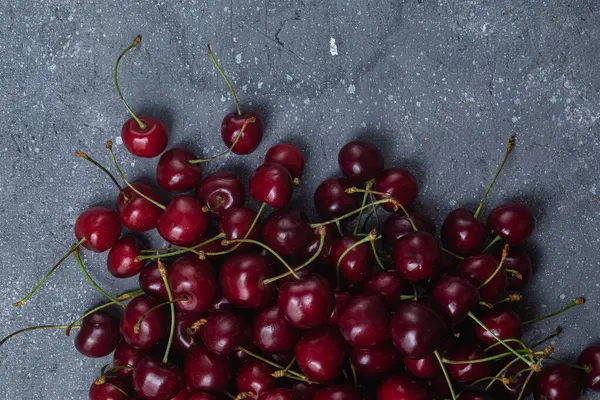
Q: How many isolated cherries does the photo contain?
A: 2